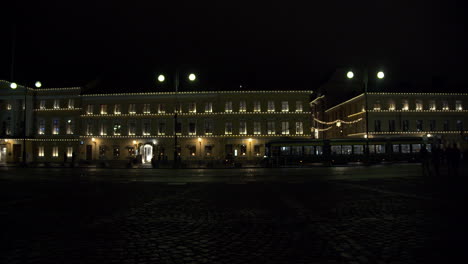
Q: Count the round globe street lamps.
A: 6